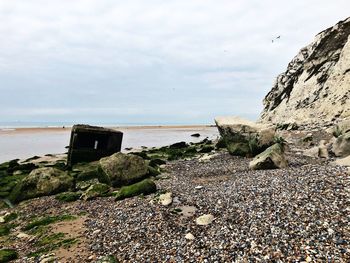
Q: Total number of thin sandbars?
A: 1